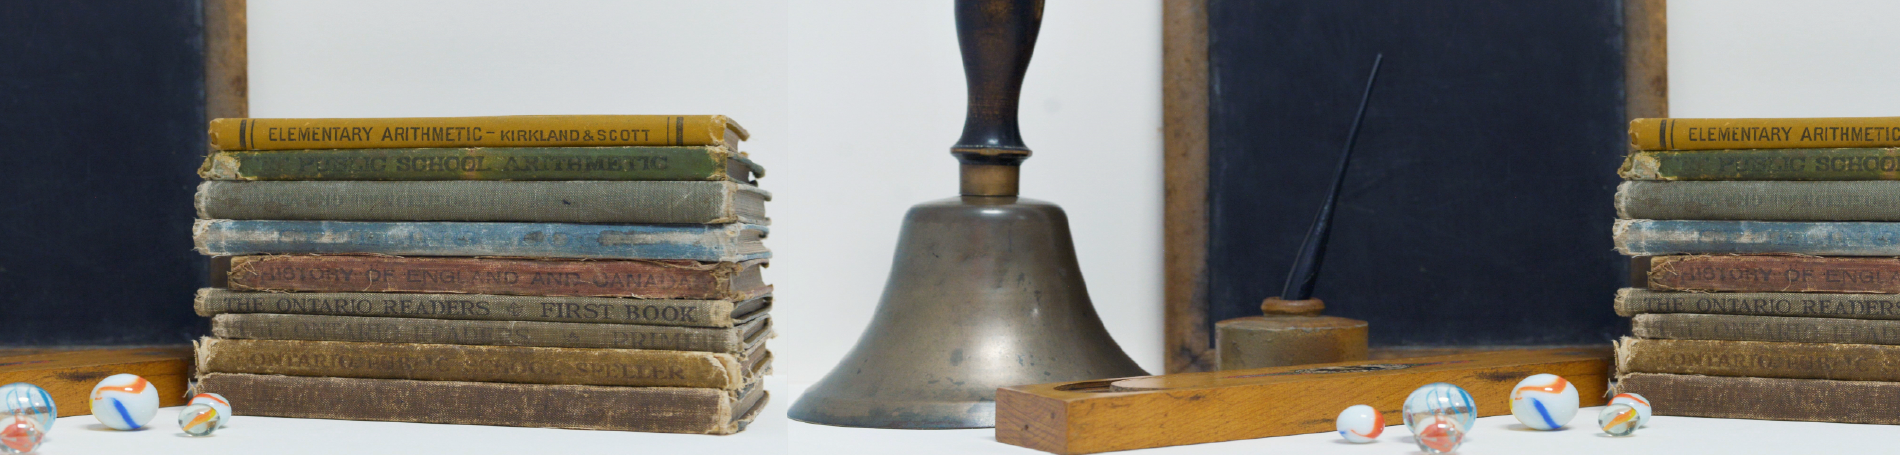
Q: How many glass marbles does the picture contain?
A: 11